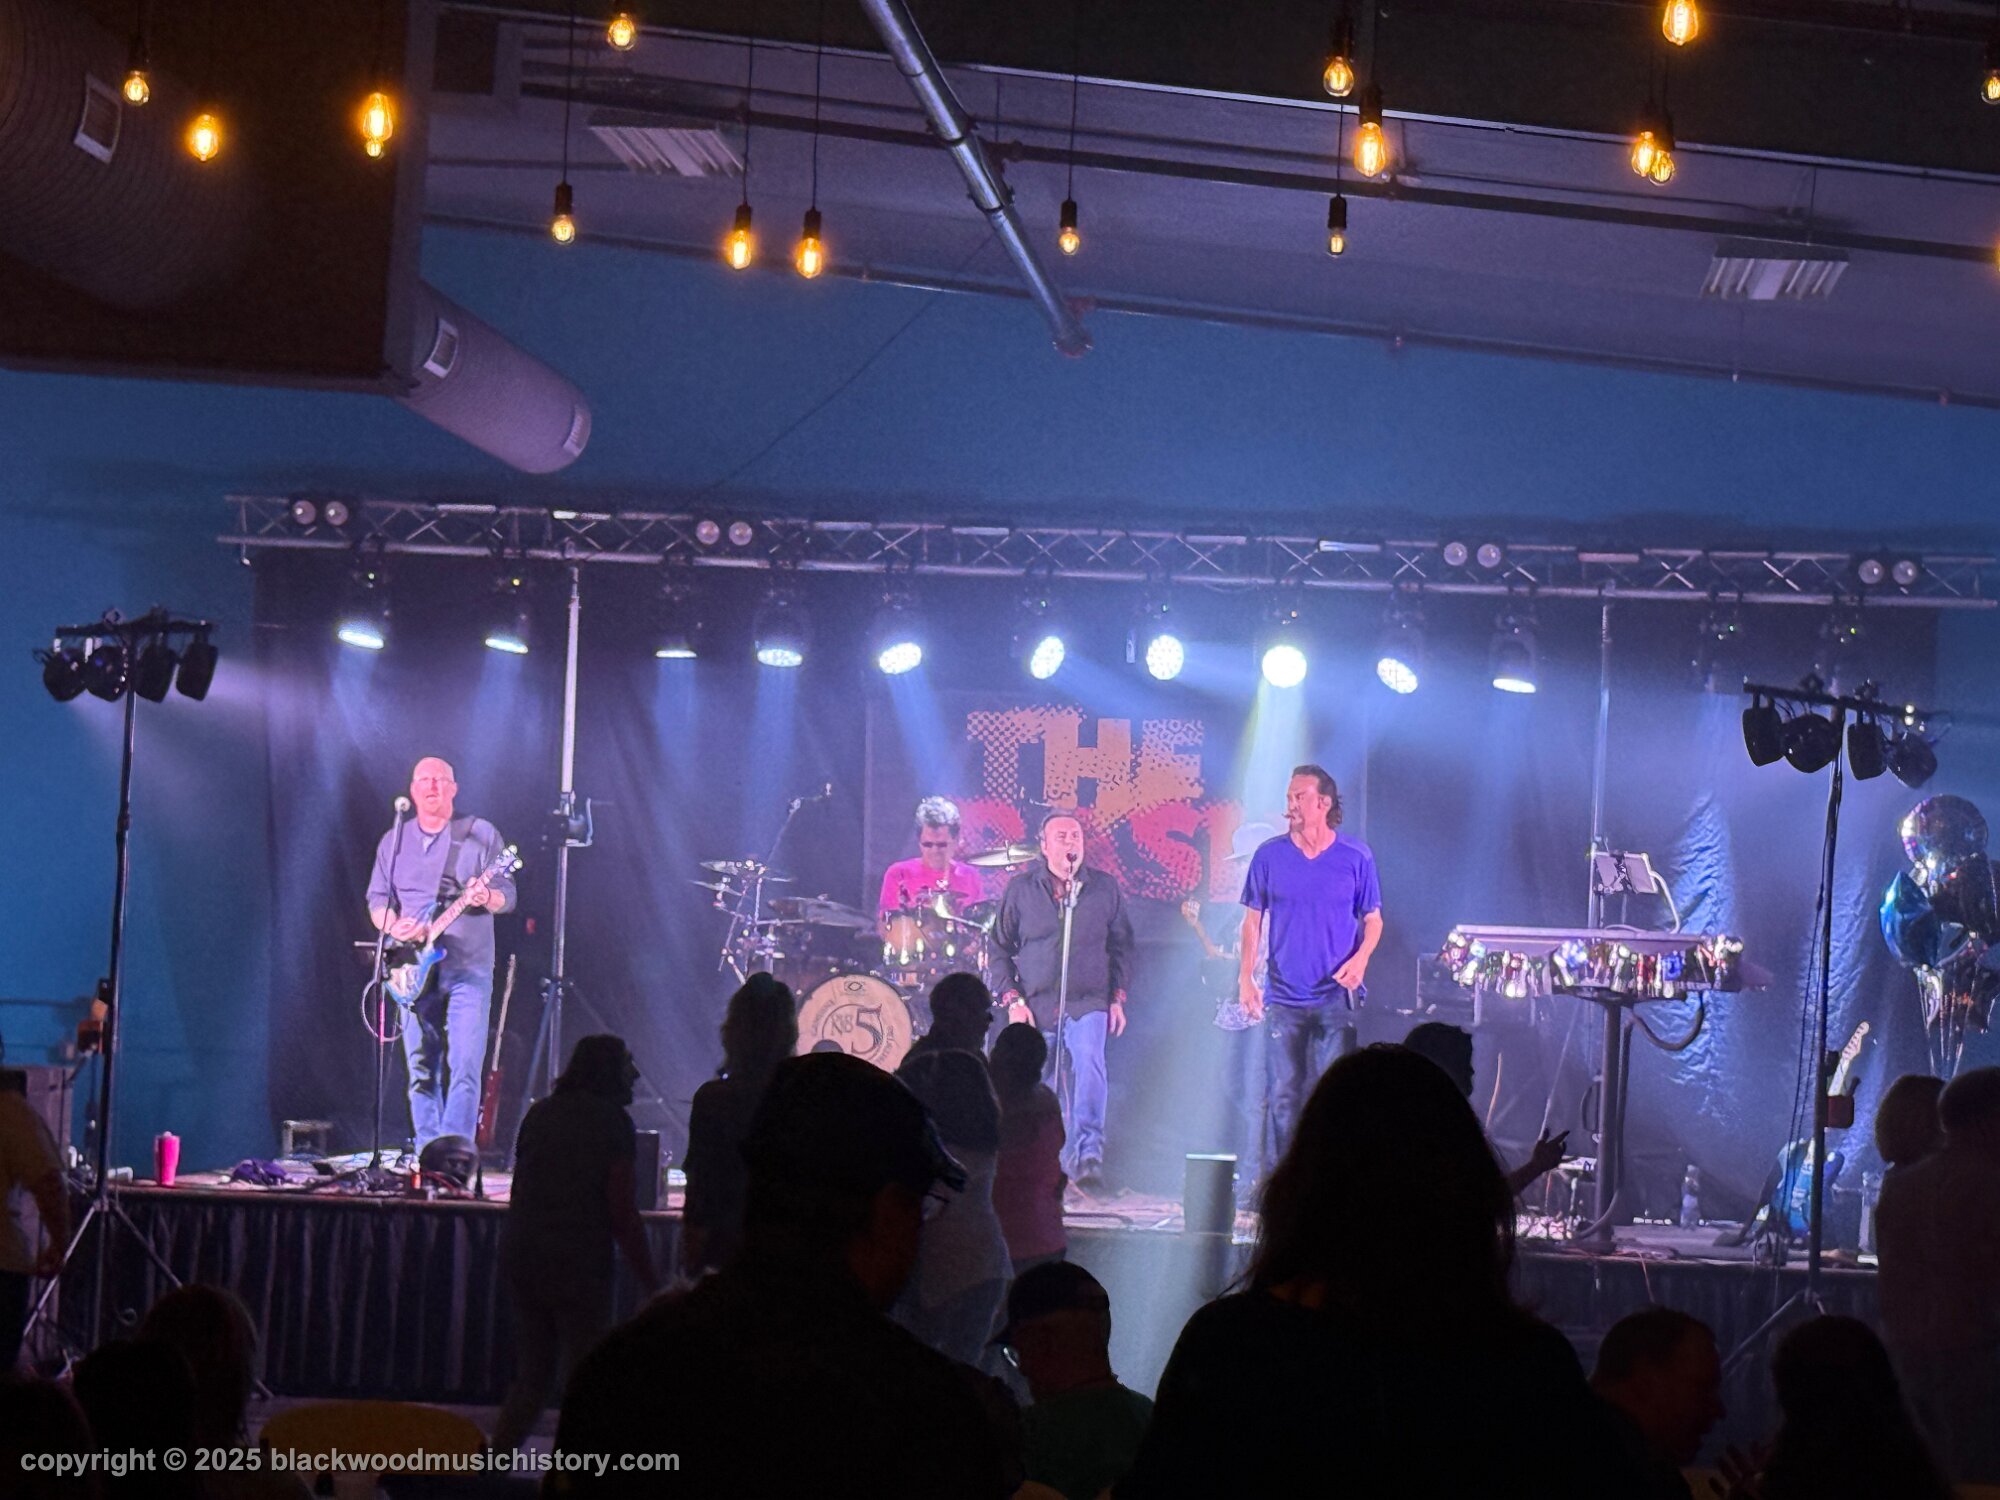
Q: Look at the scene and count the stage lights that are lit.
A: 10